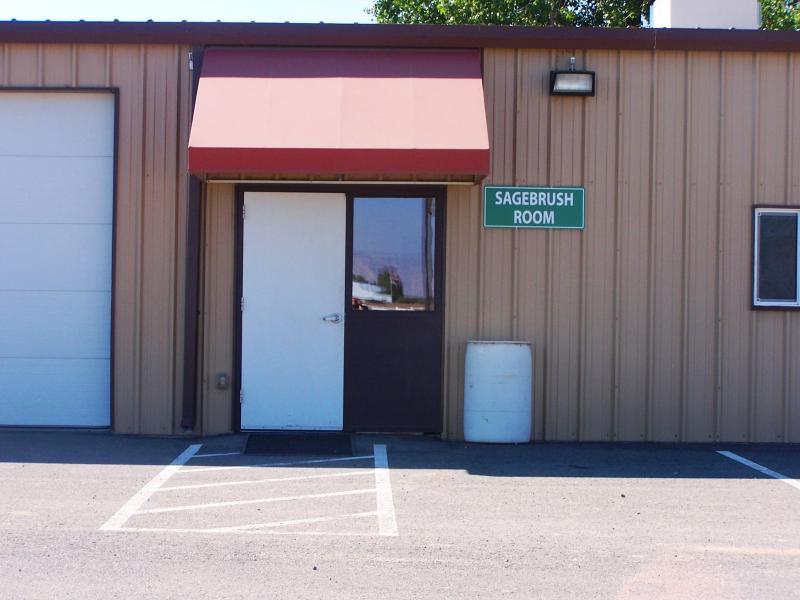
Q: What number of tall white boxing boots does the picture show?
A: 0